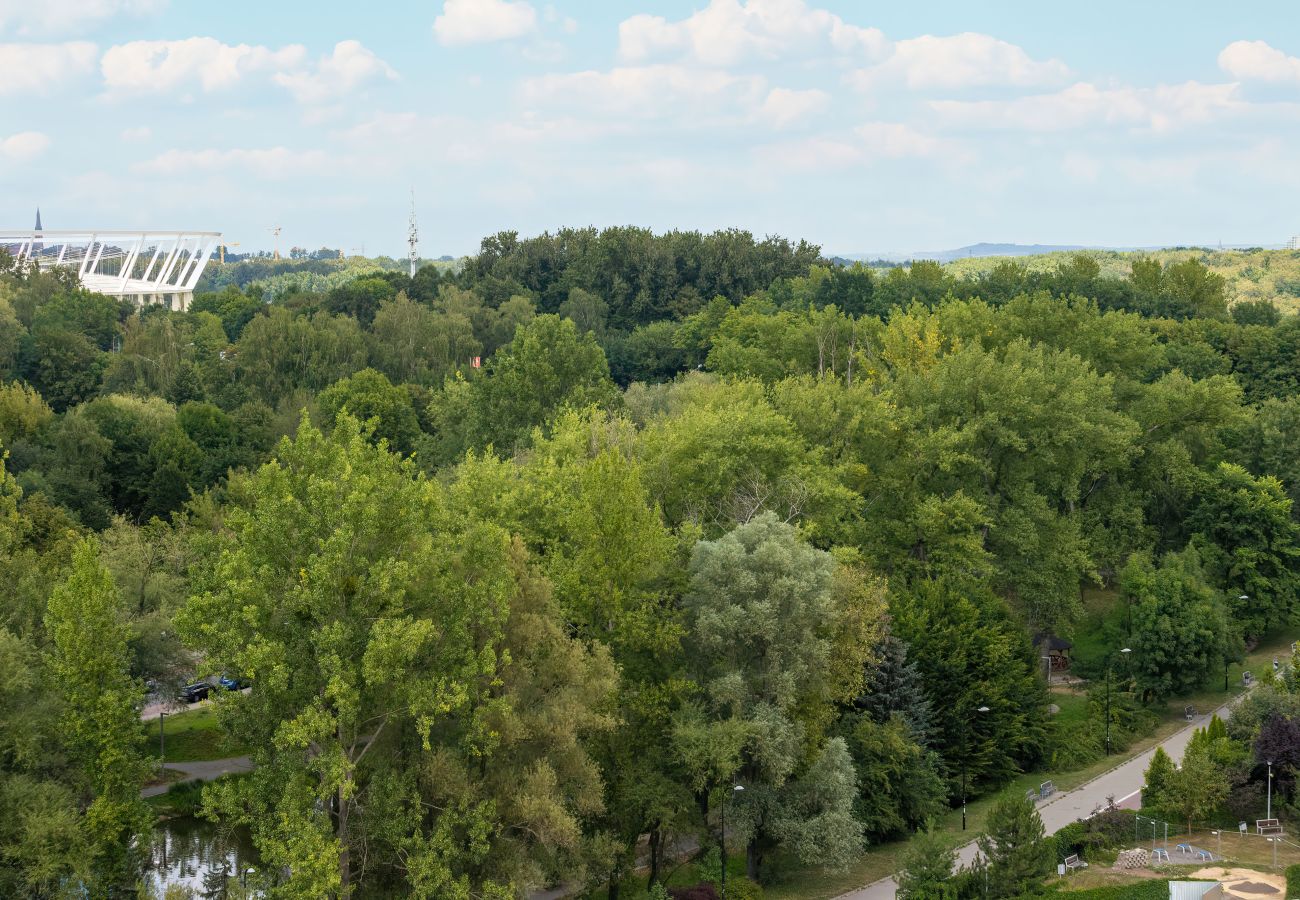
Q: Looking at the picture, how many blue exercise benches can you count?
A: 3